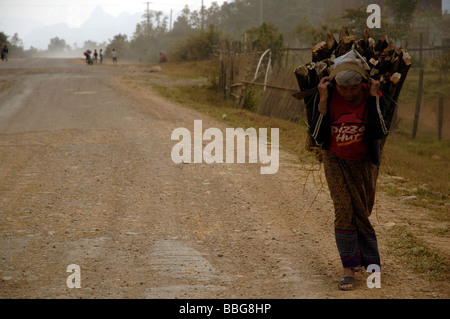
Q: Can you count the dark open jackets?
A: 1